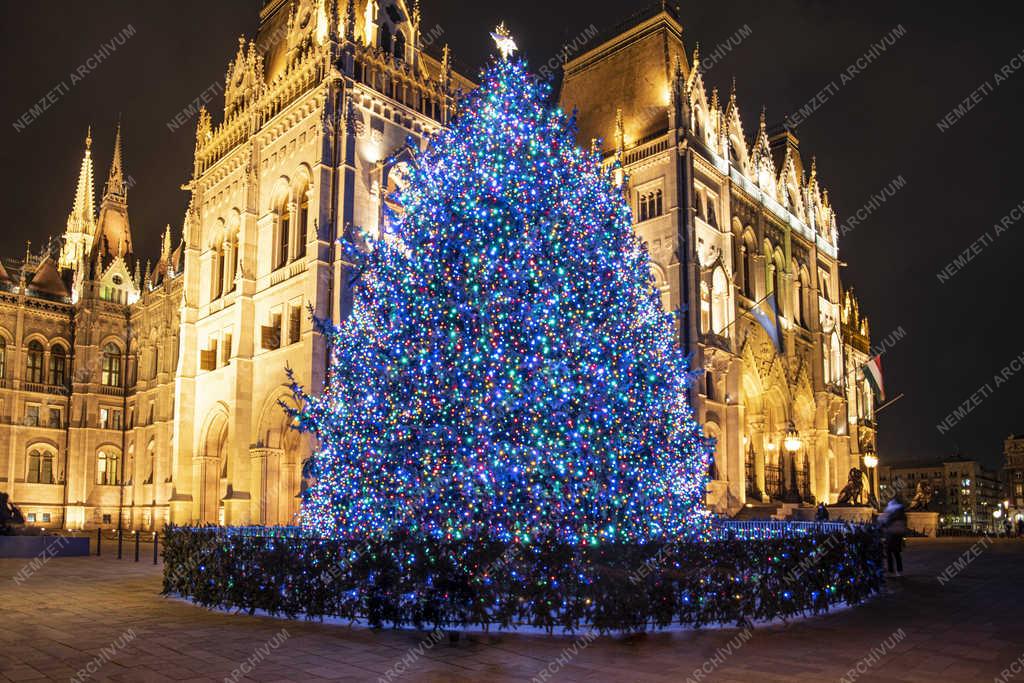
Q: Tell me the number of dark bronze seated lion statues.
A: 2